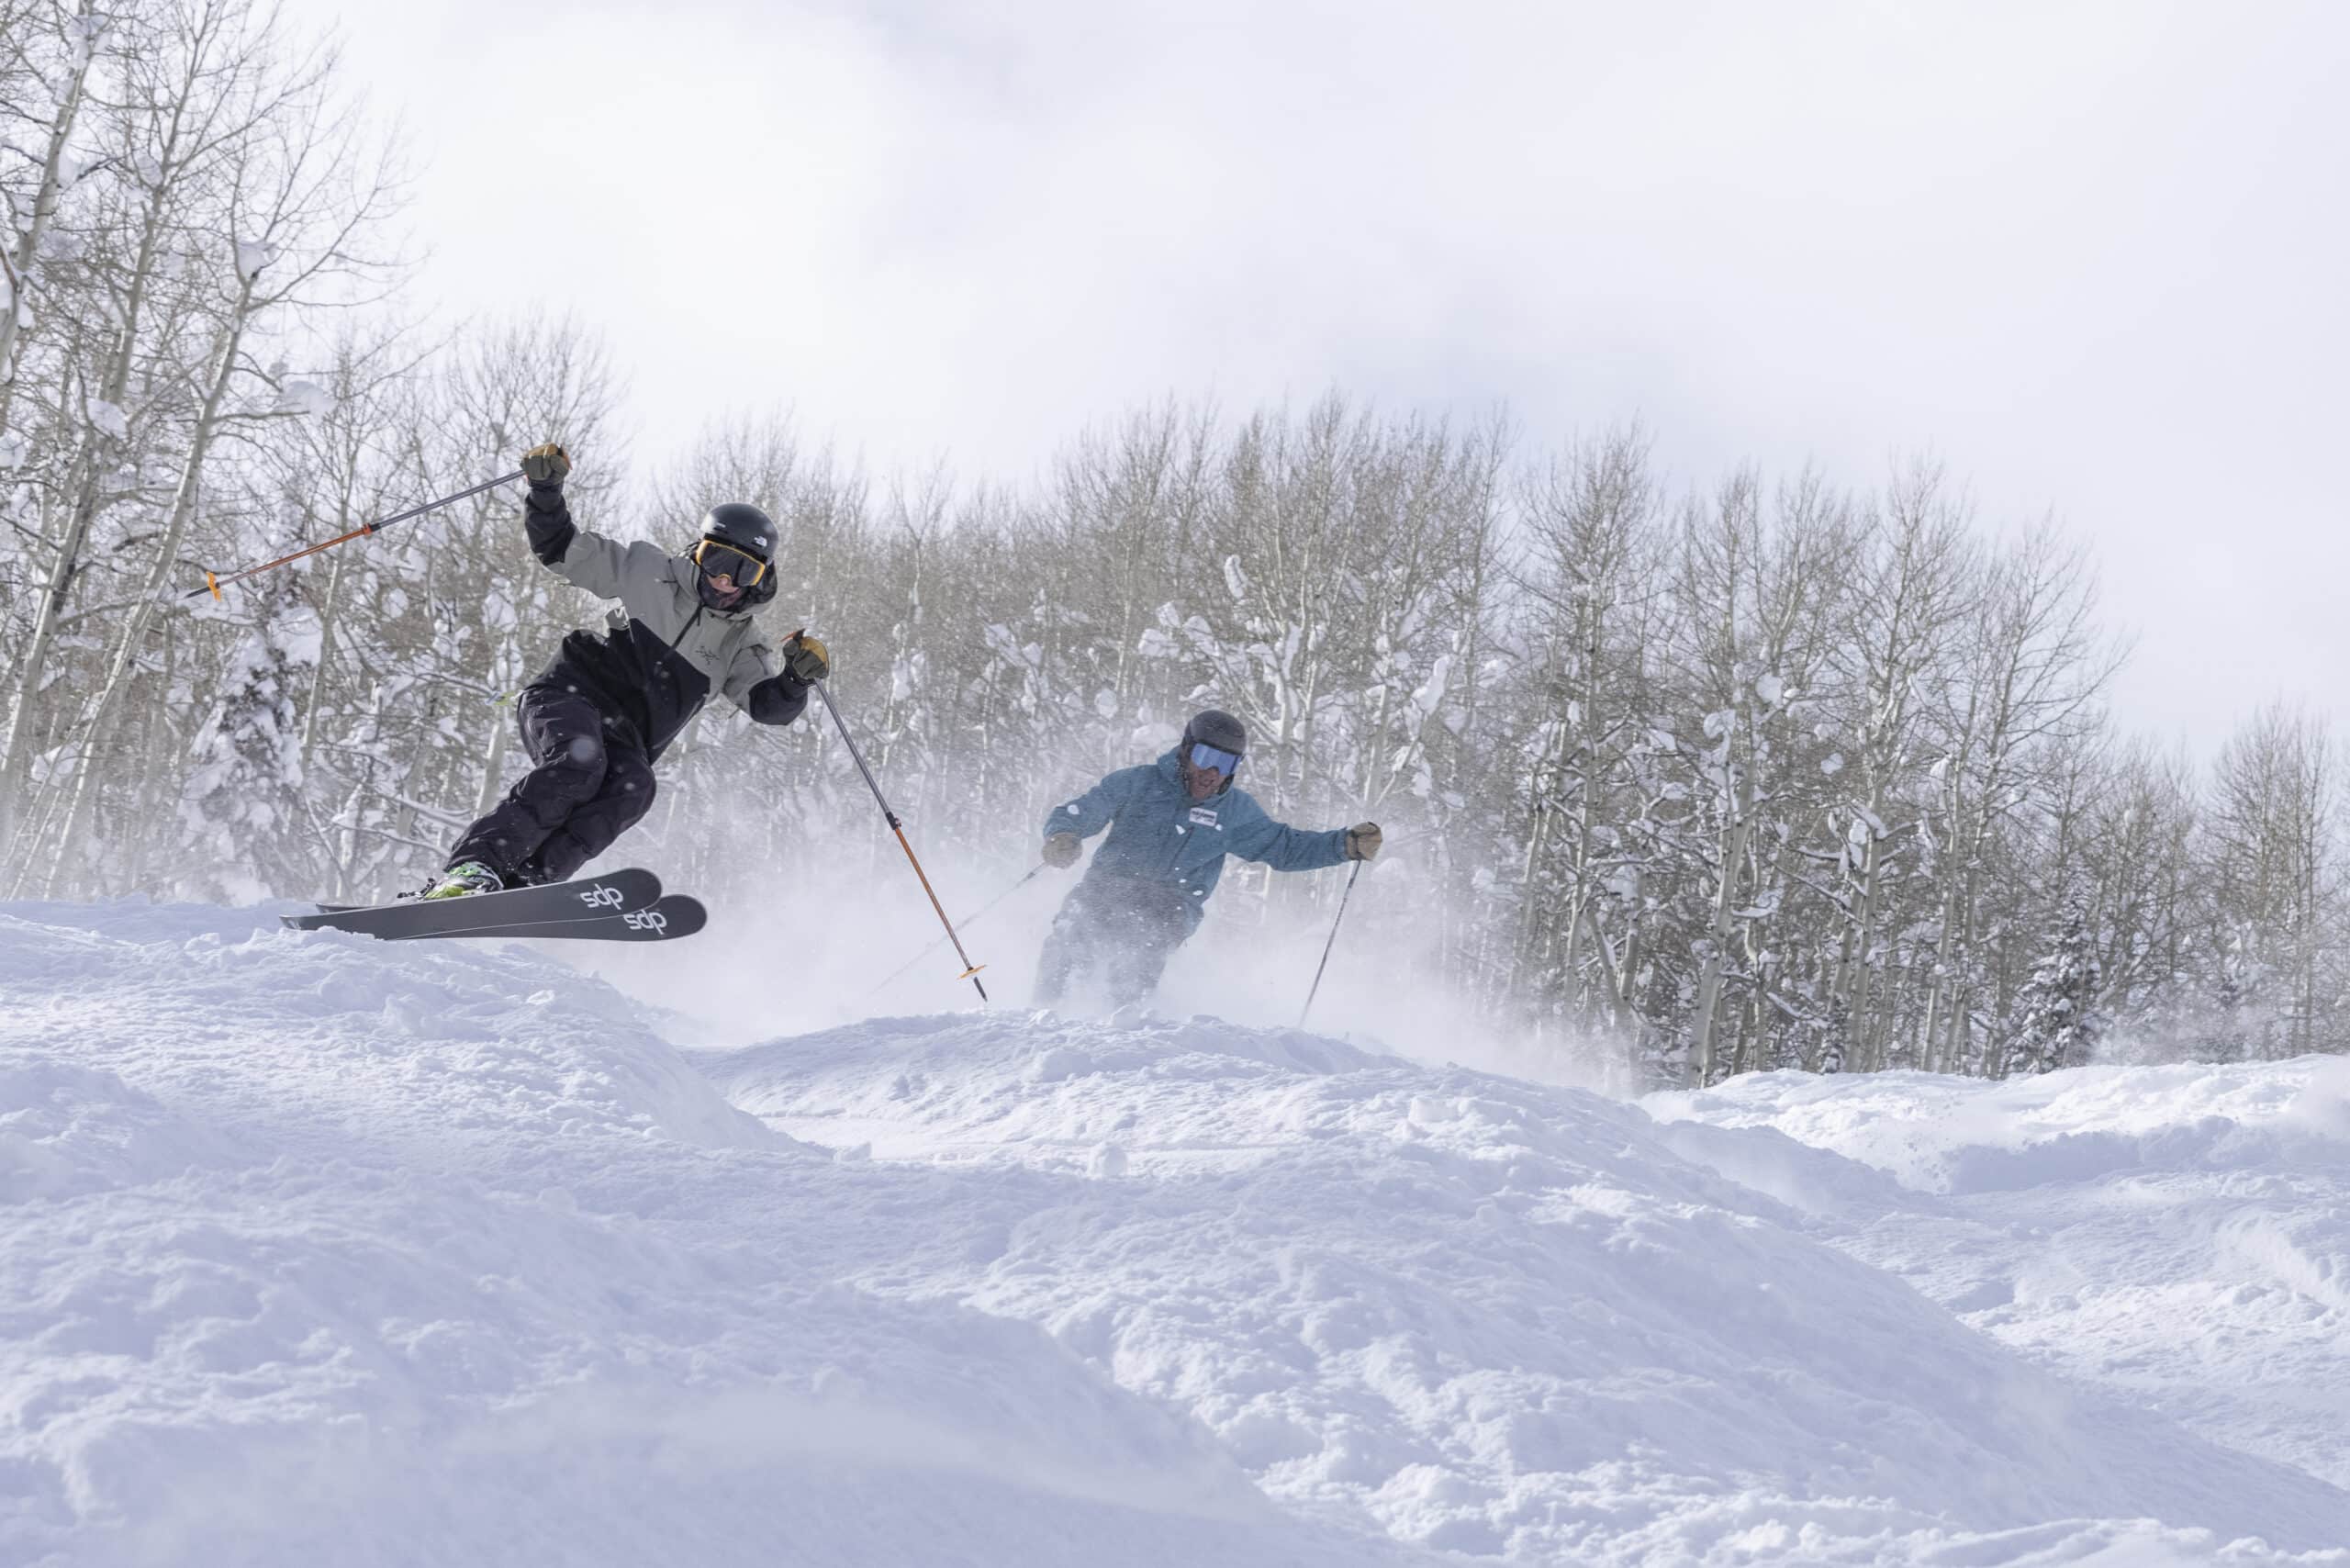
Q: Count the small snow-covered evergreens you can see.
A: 2